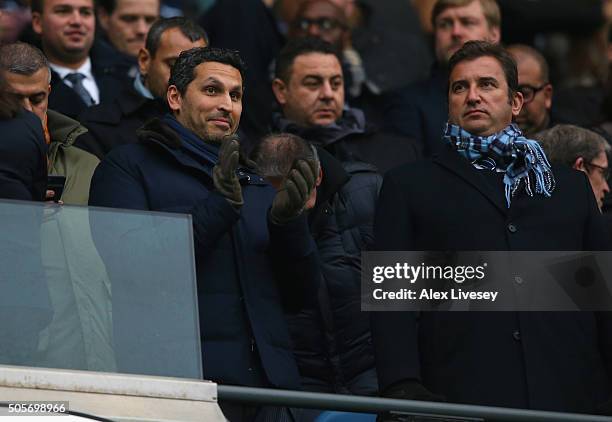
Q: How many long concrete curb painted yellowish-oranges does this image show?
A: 0